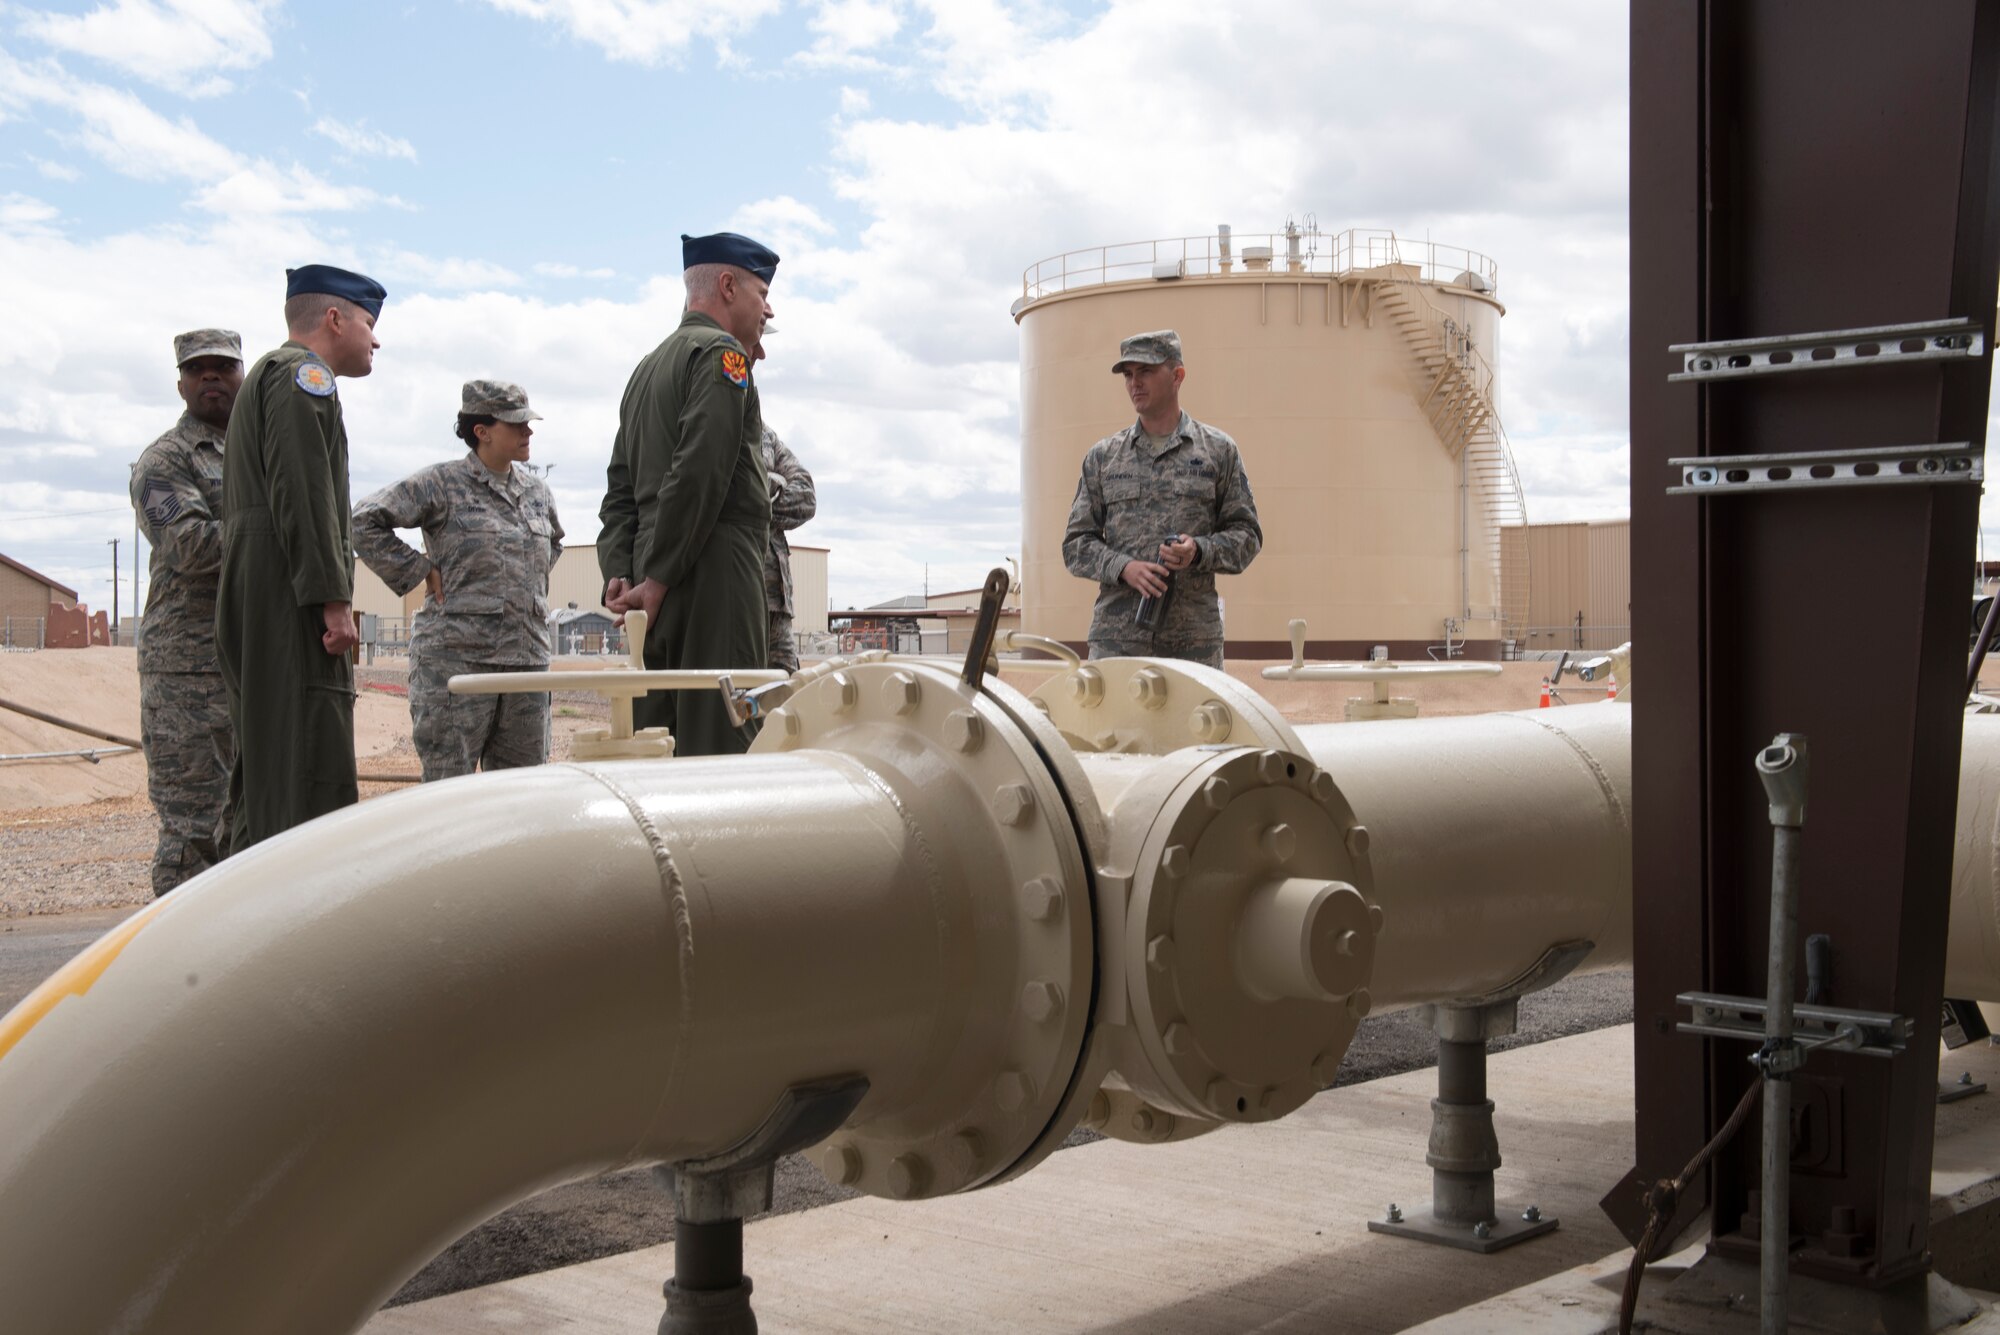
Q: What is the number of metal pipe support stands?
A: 2